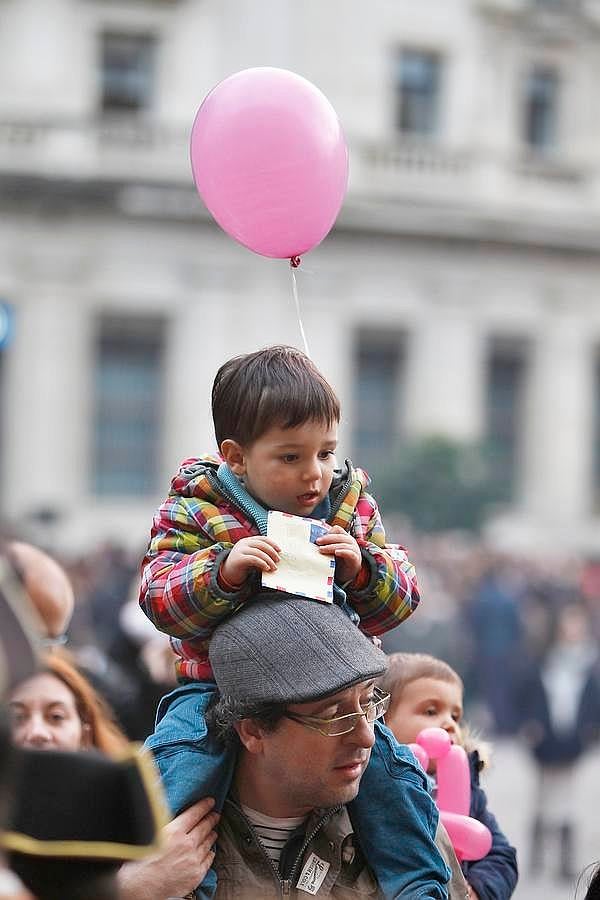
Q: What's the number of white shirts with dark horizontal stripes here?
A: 1